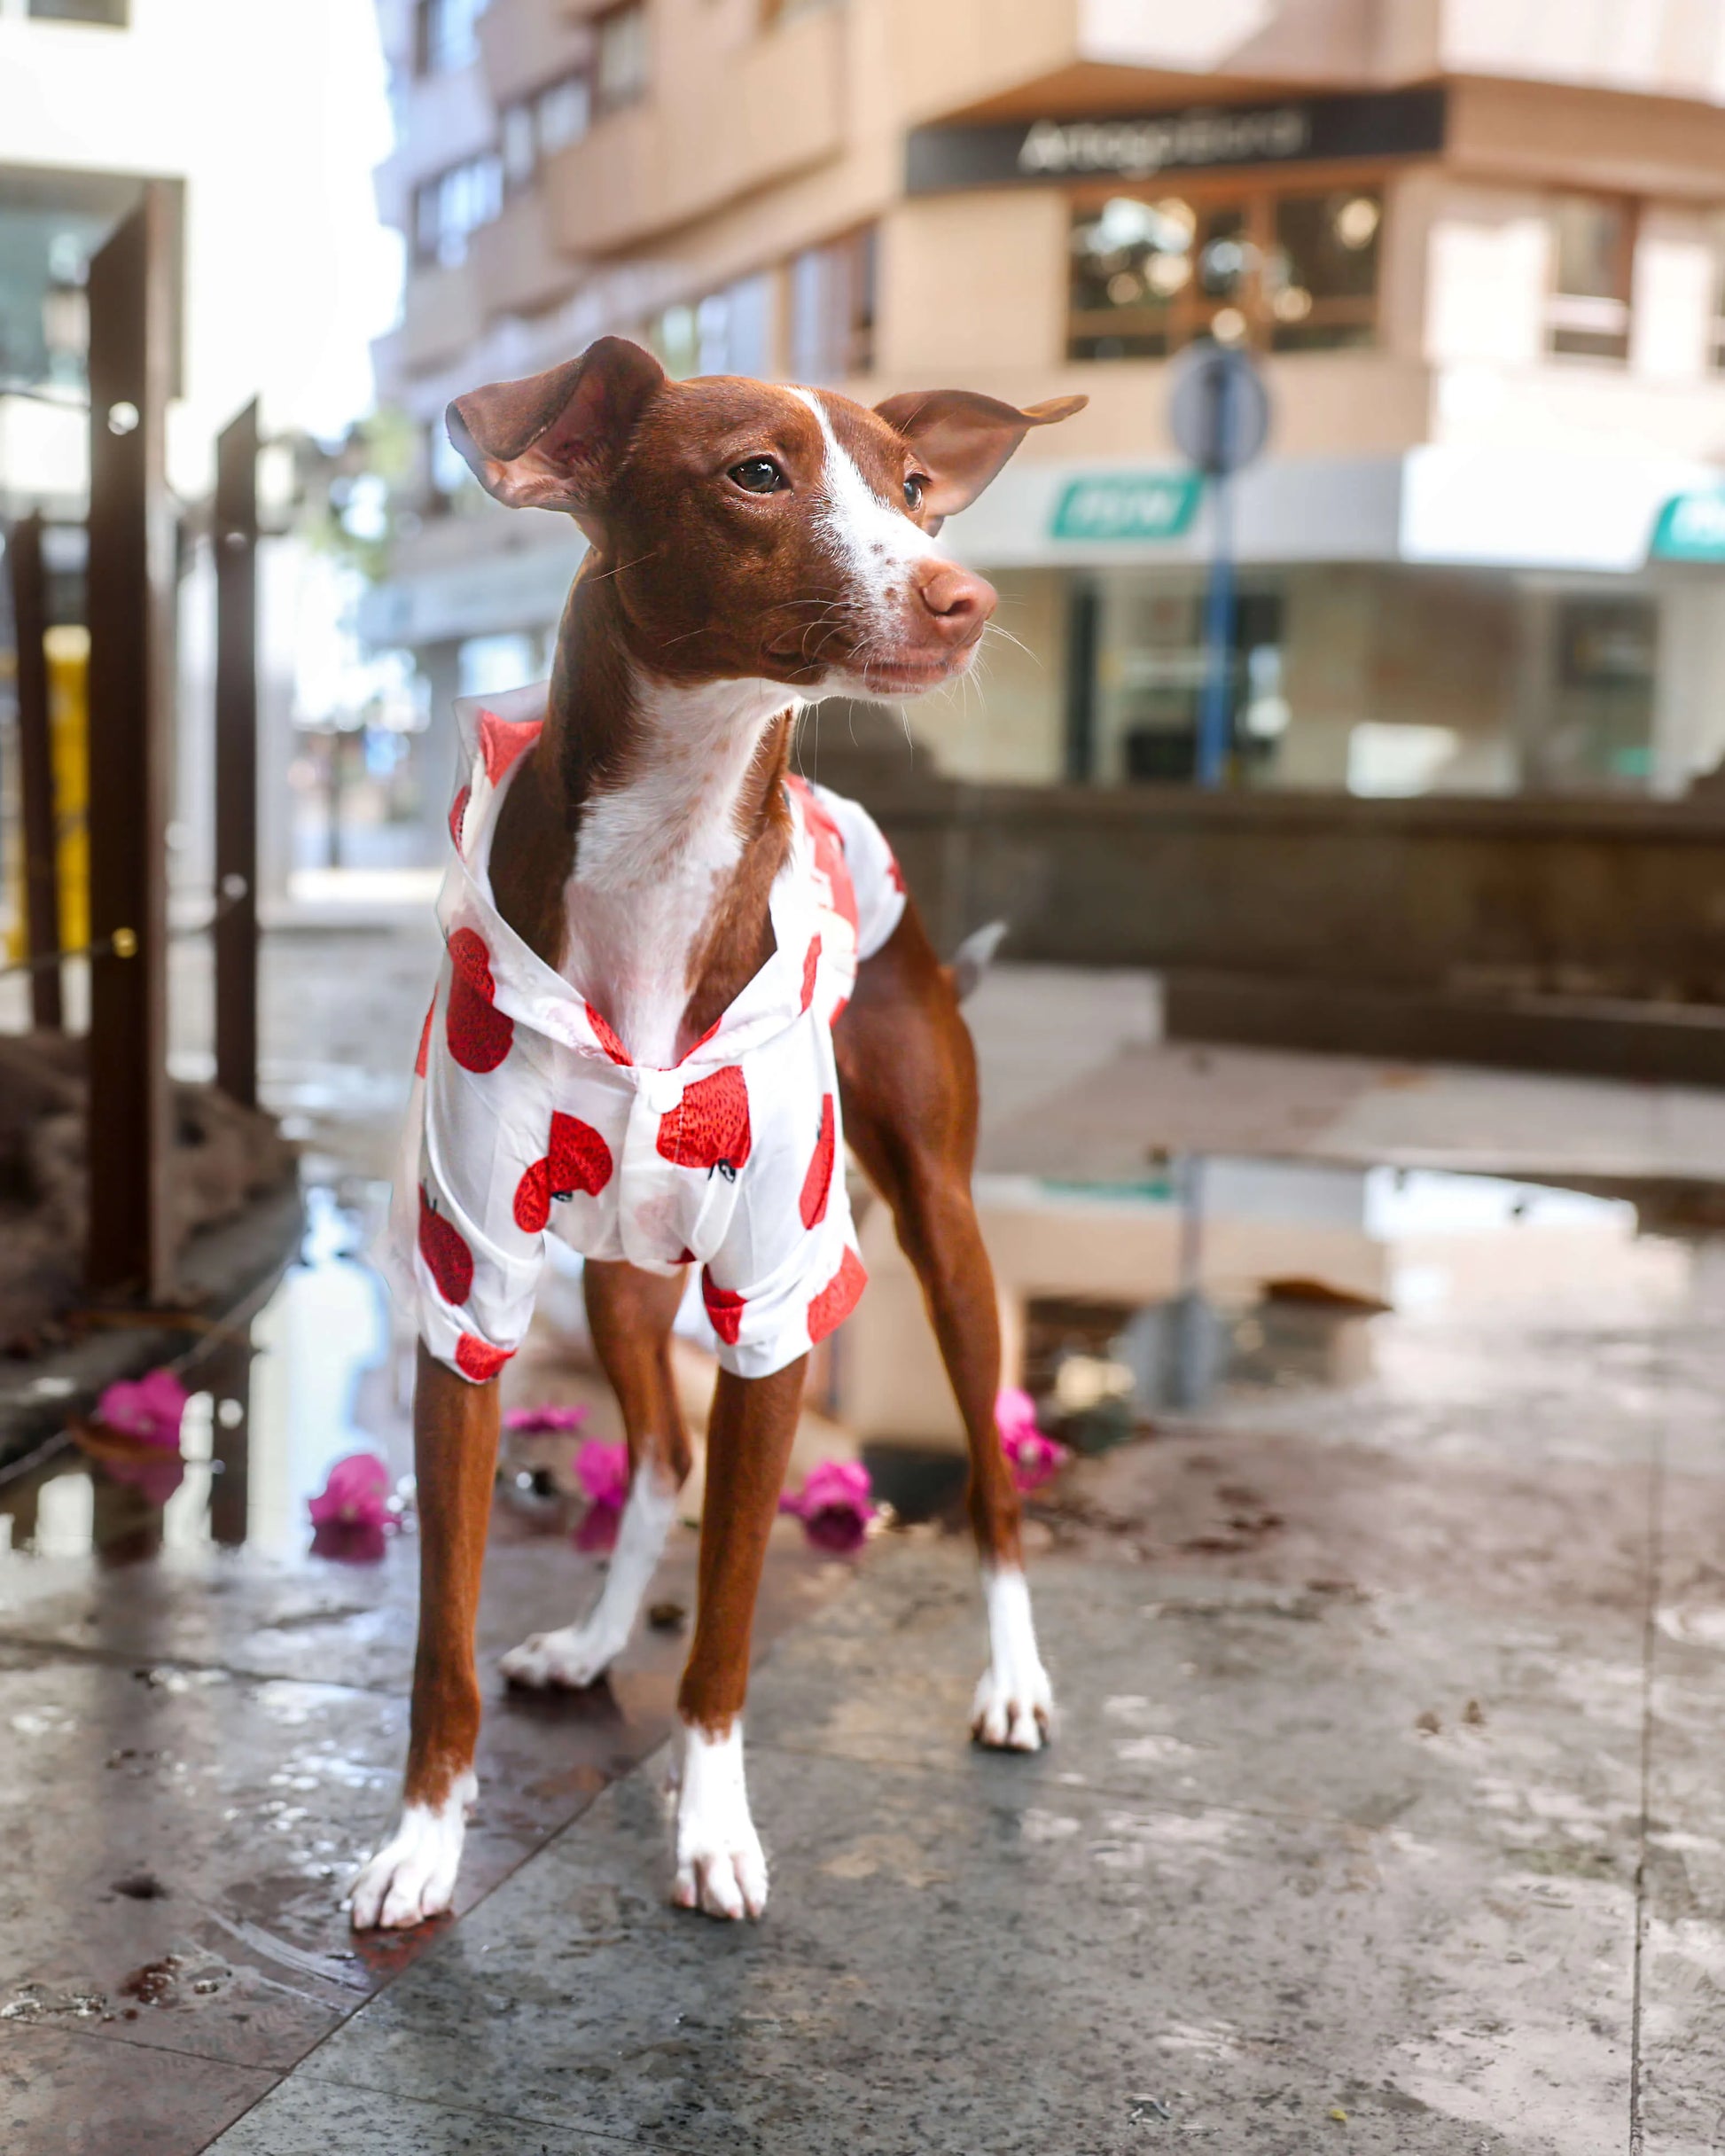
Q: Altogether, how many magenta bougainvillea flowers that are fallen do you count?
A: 6